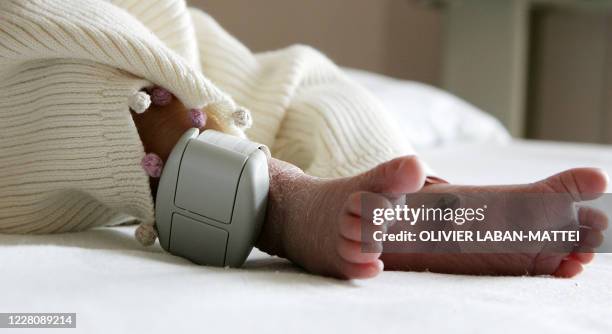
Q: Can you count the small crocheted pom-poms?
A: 6